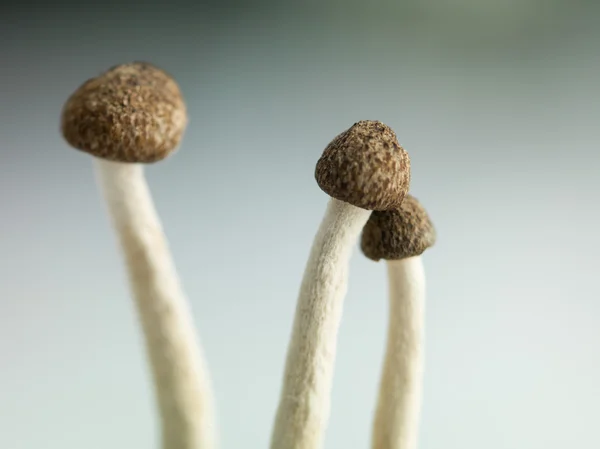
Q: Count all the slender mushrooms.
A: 3